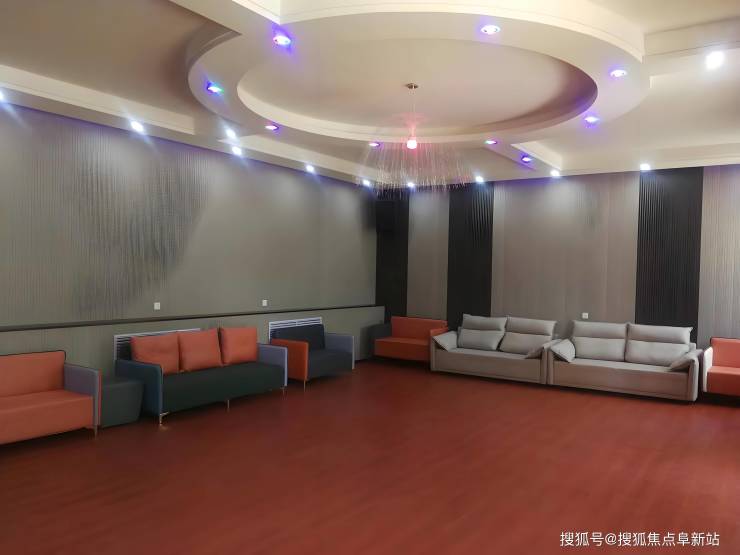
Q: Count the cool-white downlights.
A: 11